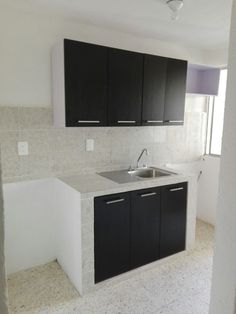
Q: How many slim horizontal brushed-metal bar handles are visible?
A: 7